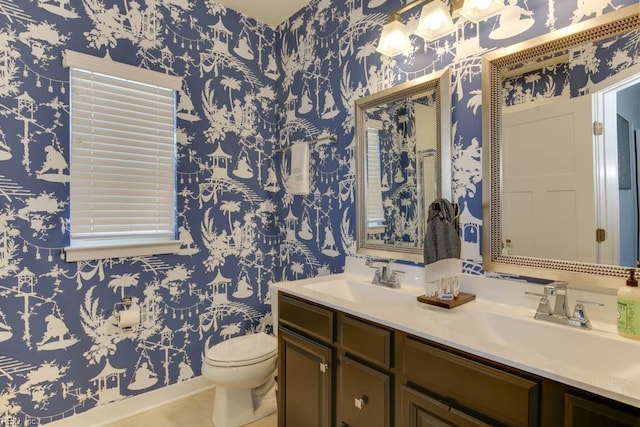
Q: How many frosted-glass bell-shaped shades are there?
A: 3